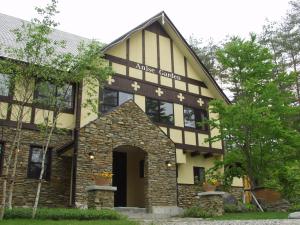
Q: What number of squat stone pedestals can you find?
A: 2